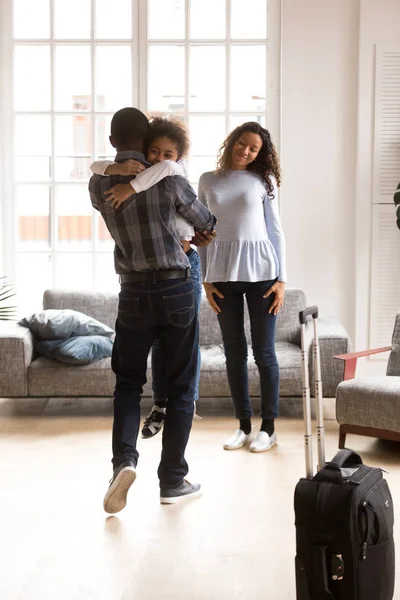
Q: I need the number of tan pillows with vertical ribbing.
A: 0